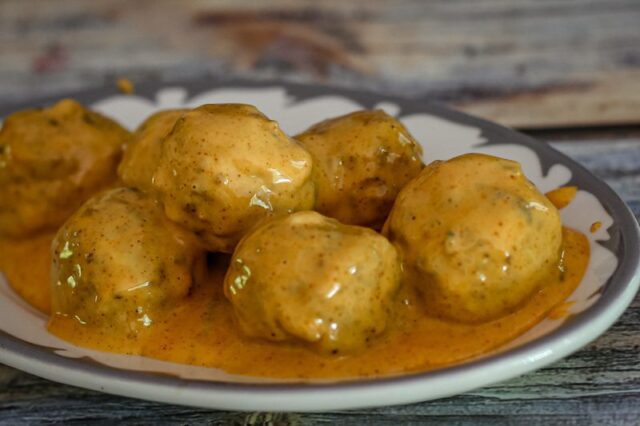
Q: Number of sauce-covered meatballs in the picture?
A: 7